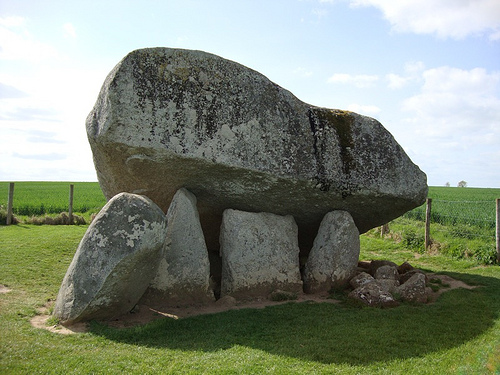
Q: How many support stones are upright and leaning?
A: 4